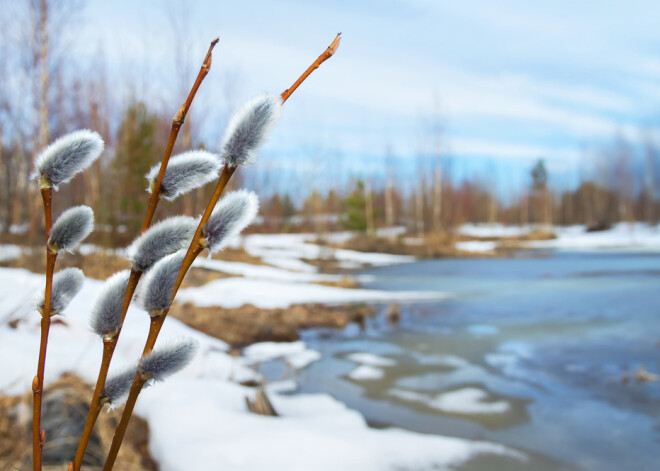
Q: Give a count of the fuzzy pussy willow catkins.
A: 11